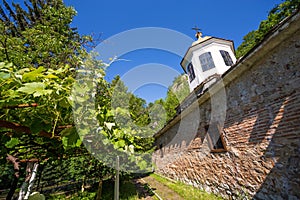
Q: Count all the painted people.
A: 0